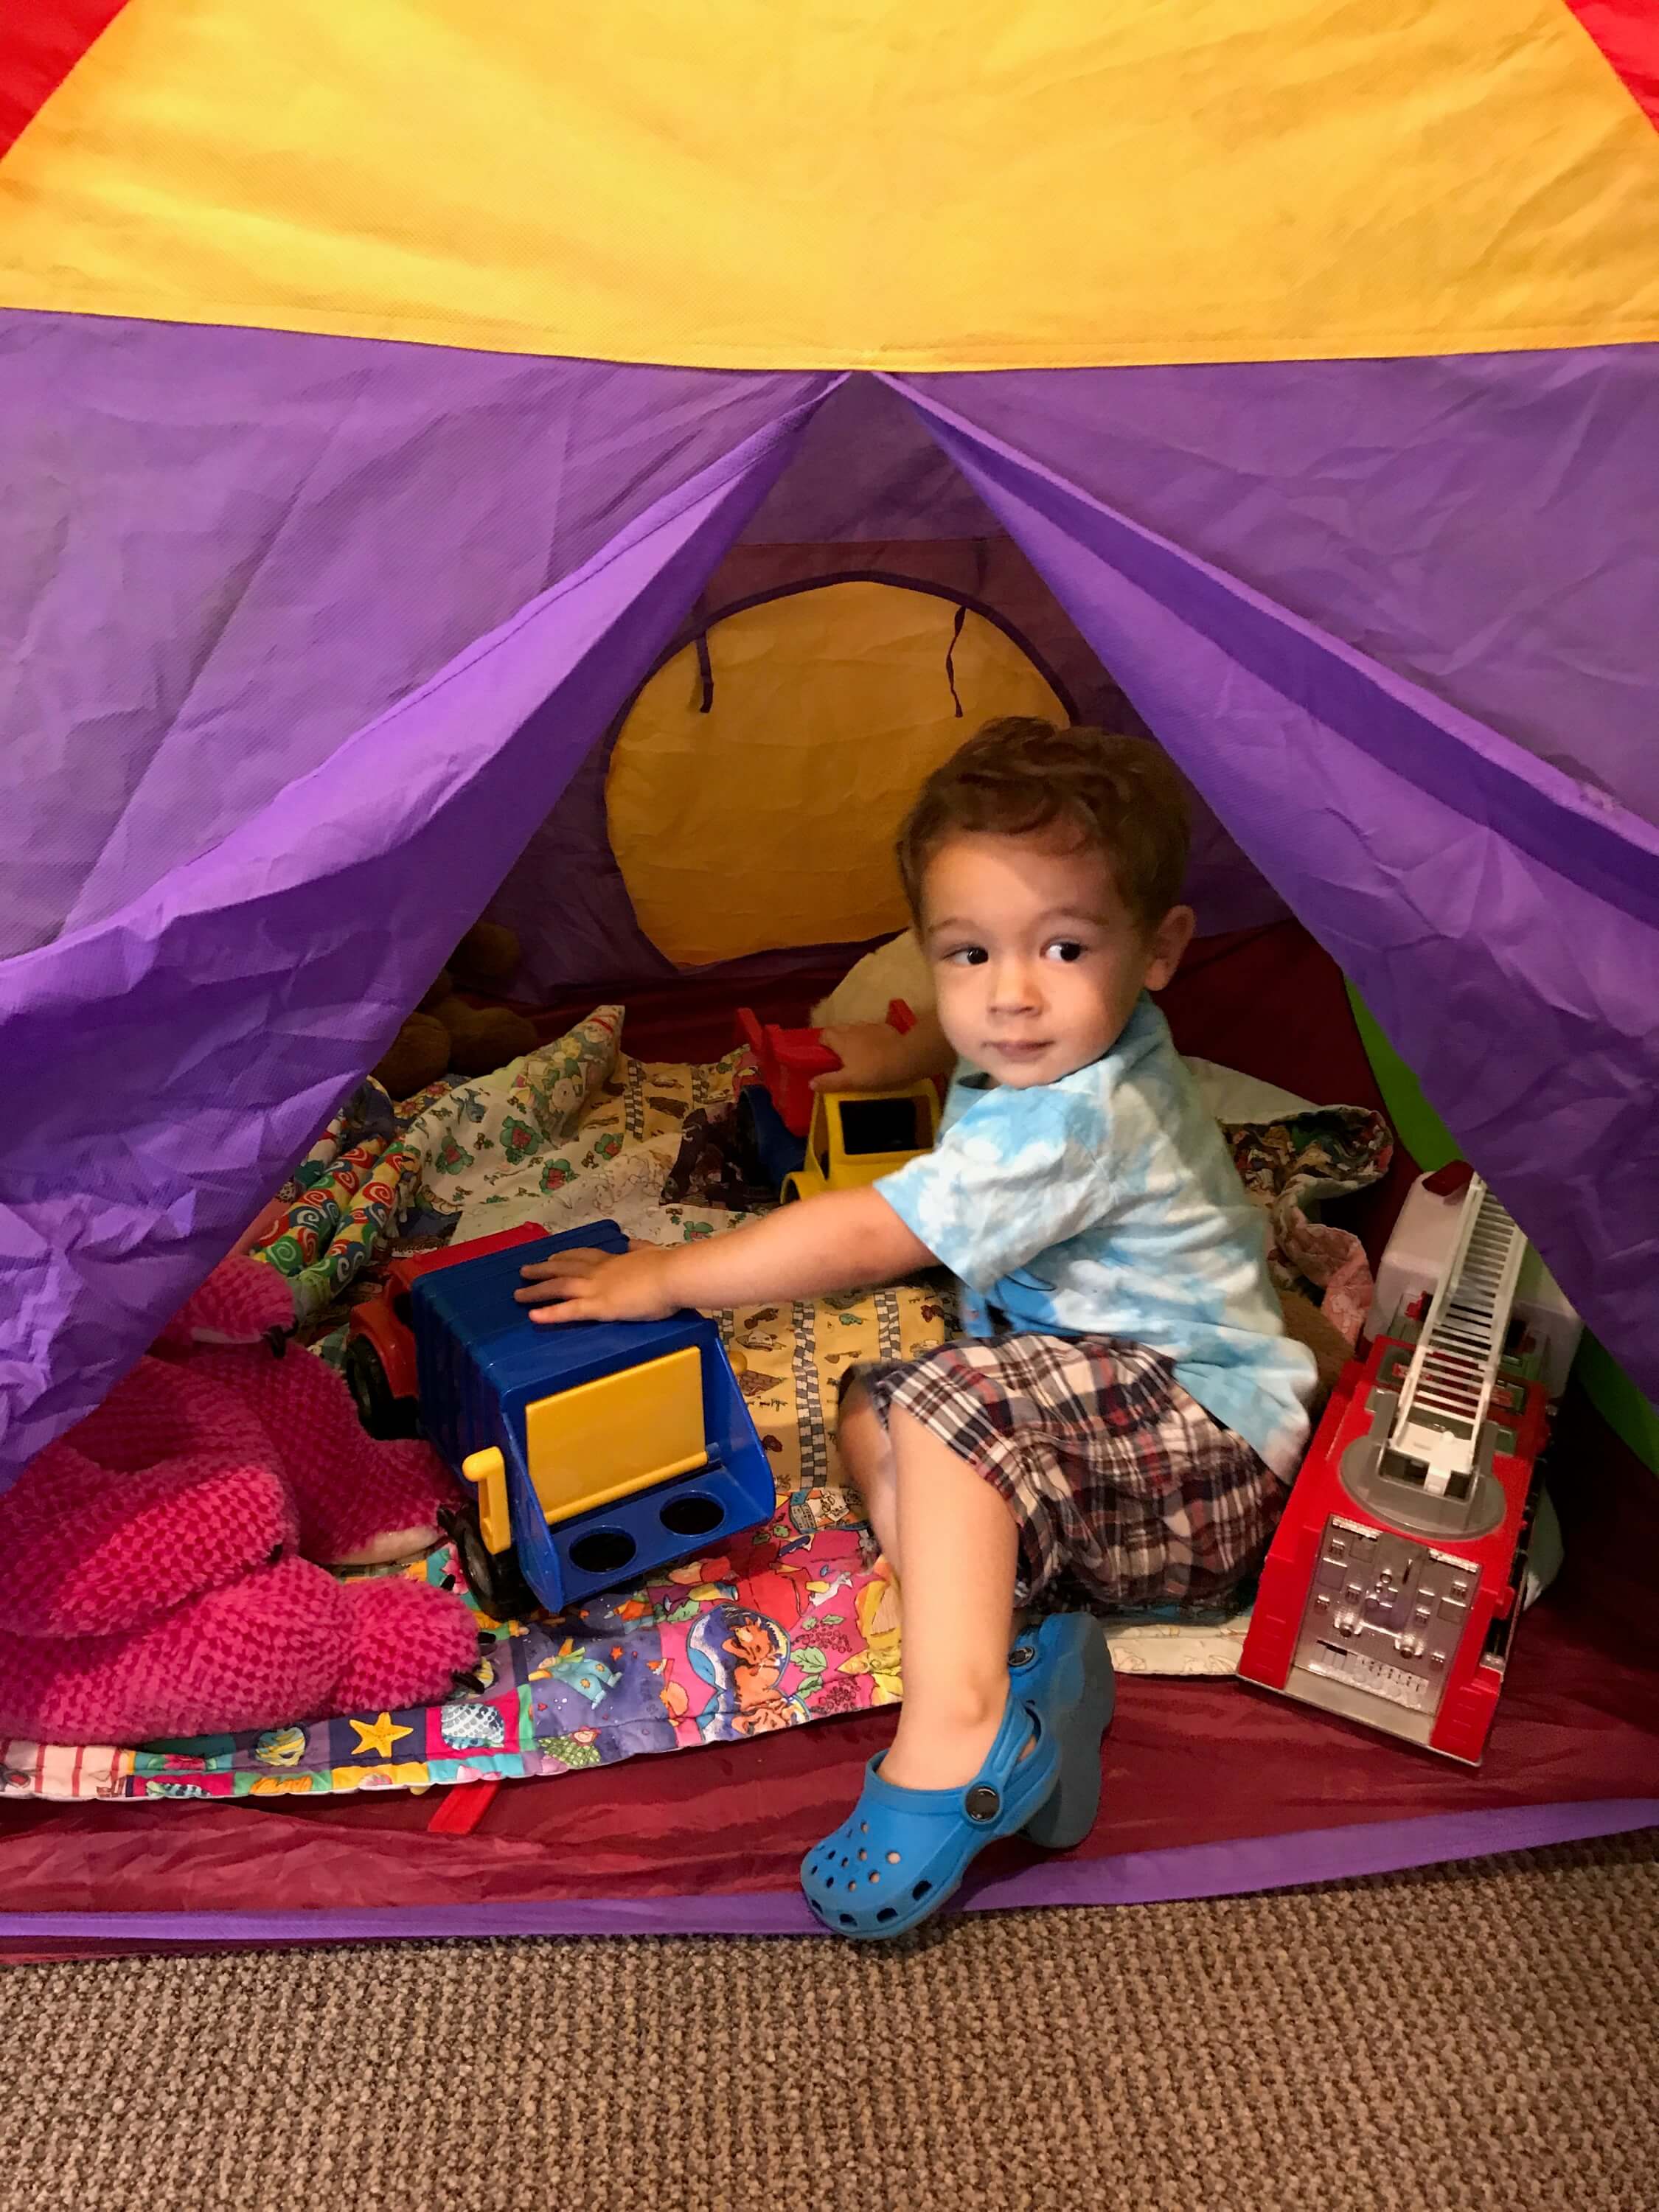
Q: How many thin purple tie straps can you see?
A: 2